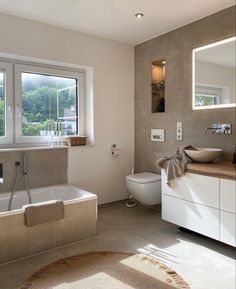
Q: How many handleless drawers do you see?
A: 4